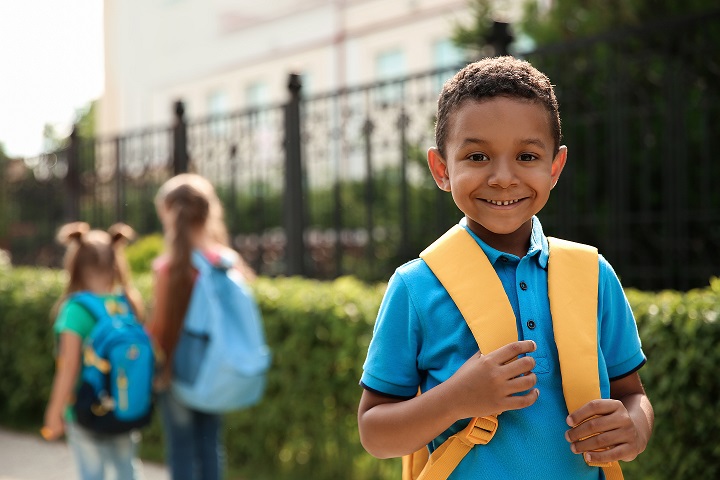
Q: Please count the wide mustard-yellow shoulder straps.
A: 2